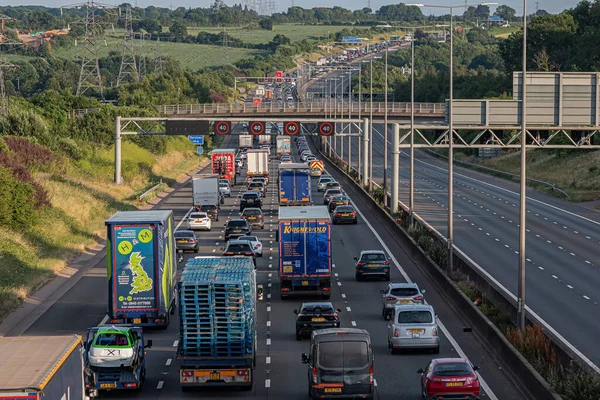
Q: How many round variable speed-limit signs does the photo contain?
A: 4